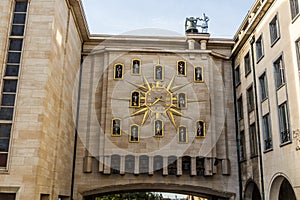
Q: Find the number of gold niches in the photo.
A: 12